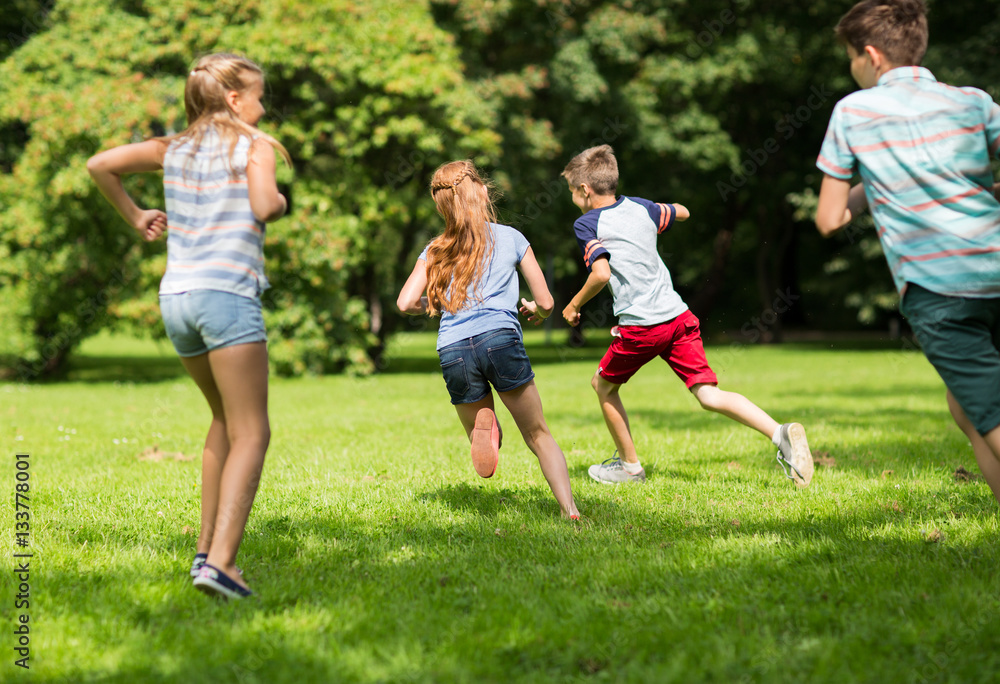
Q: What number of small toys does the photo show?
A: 0